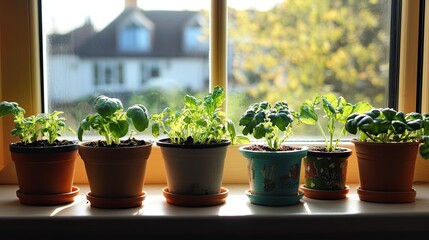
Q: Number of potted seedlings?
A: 6